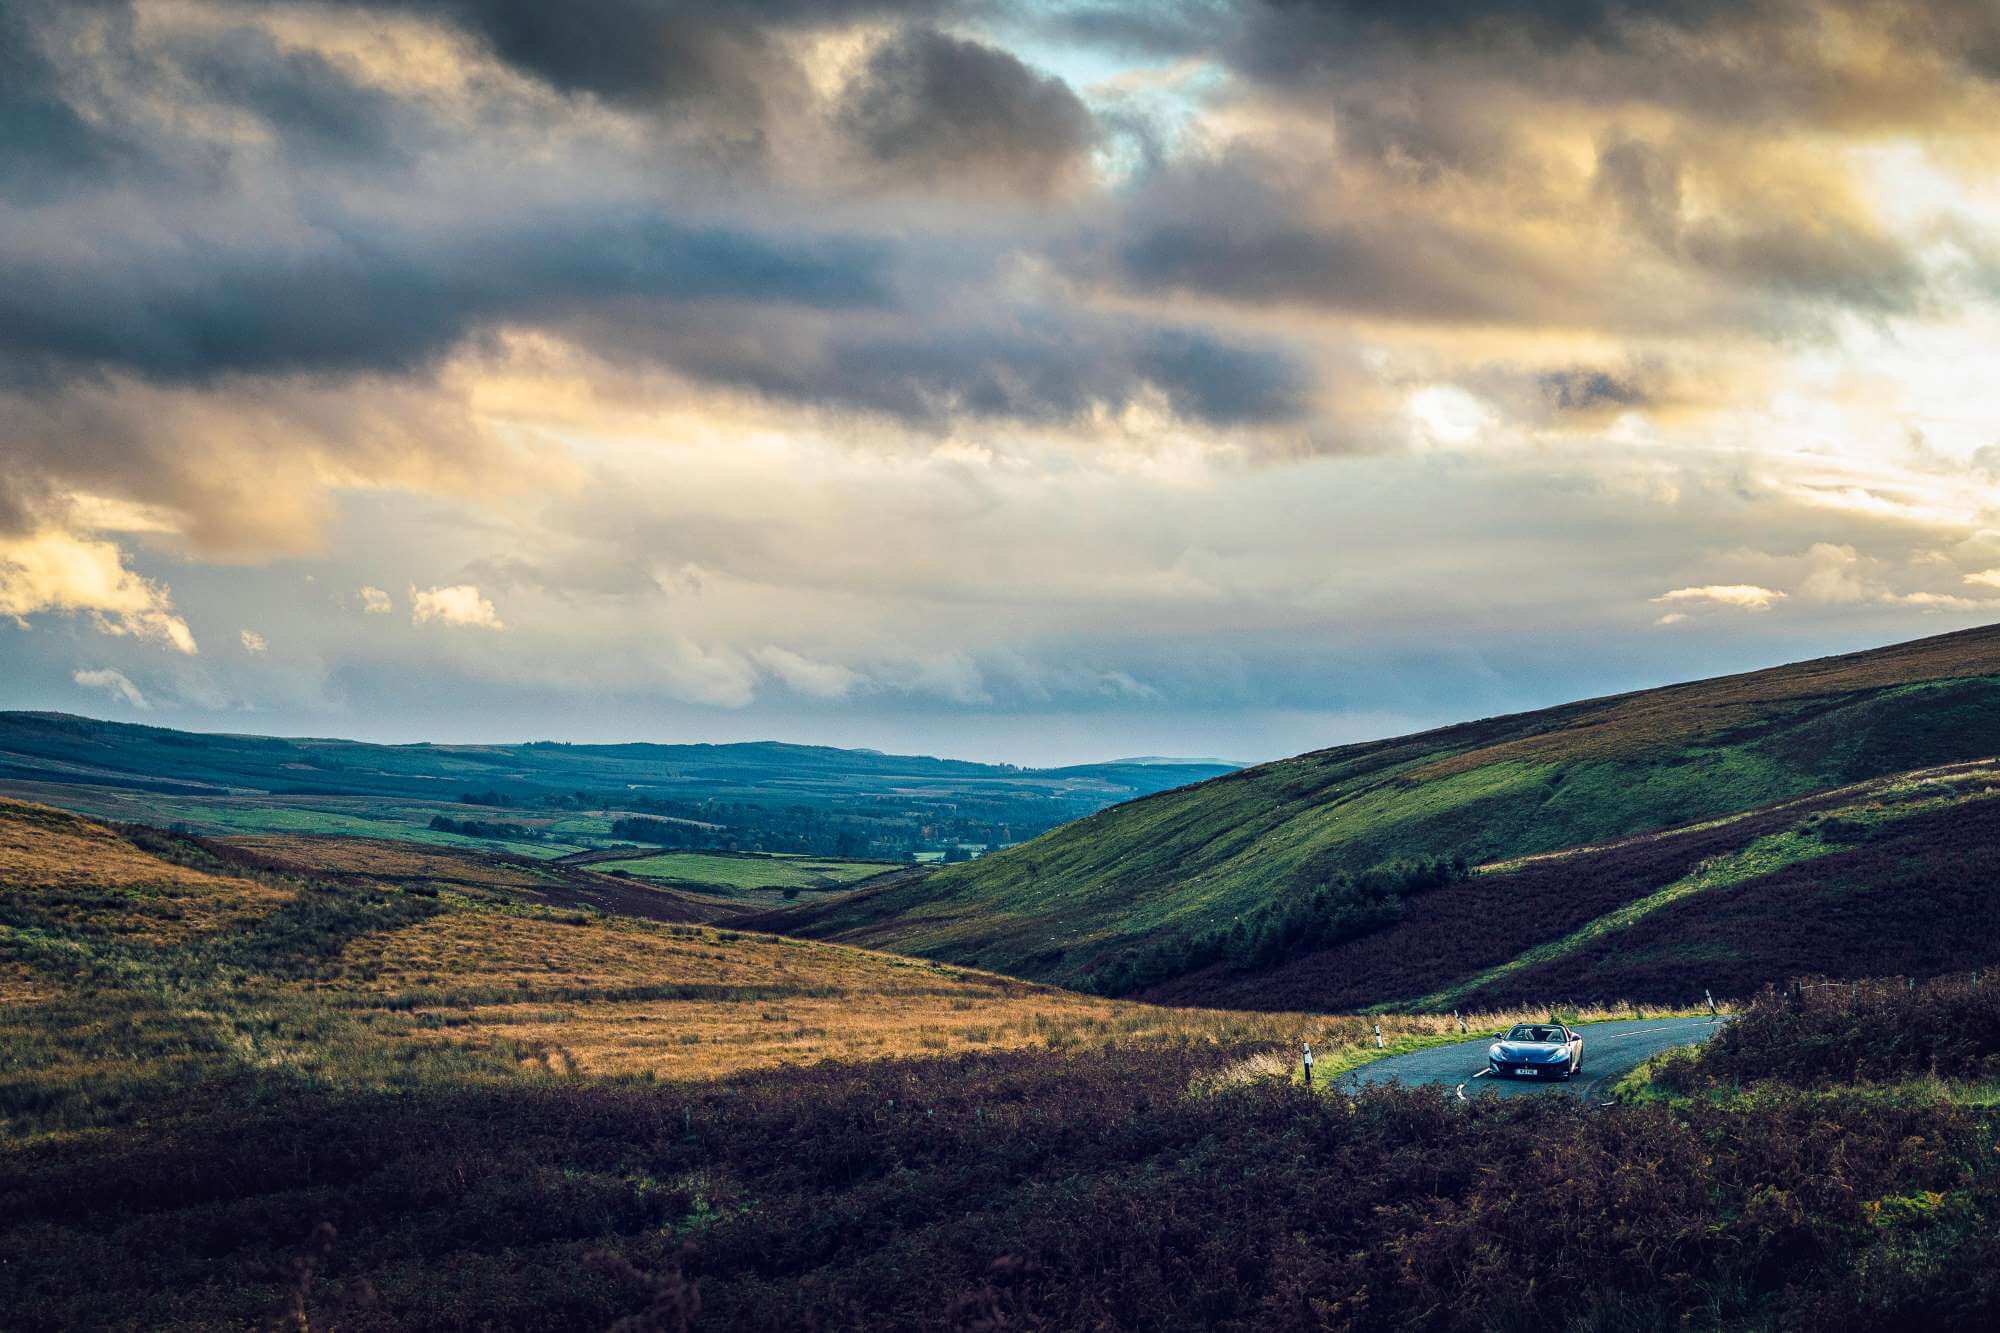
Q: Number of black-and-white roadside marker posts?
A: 4